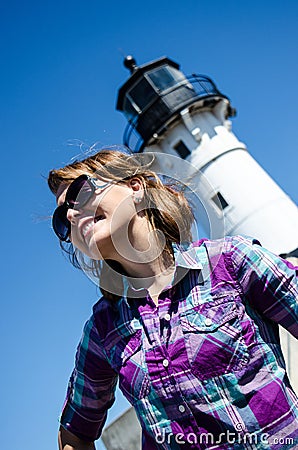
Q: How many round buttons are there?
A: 4